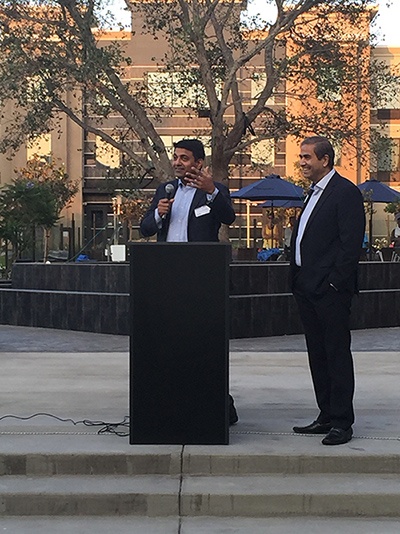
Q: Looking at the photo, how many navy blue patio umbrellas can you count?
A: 3